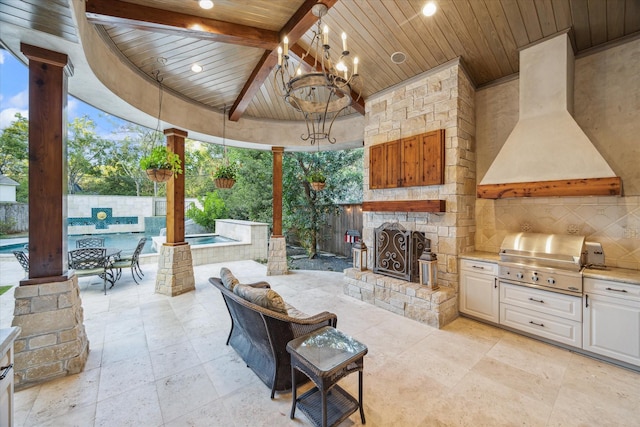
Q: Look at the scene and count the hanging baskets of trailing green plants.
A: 3